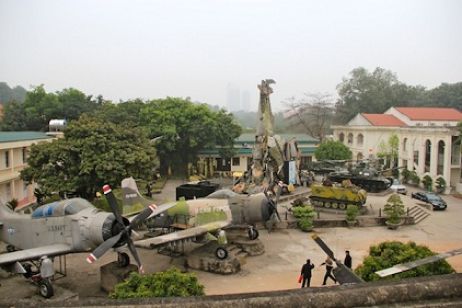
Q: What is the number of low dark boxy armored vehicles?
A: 1